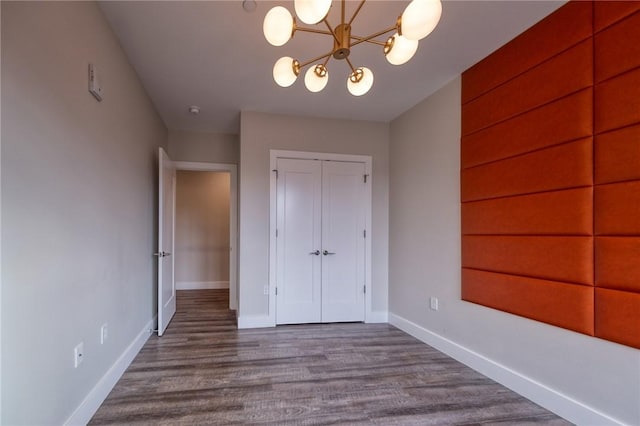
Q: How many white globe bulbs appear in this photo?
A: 7